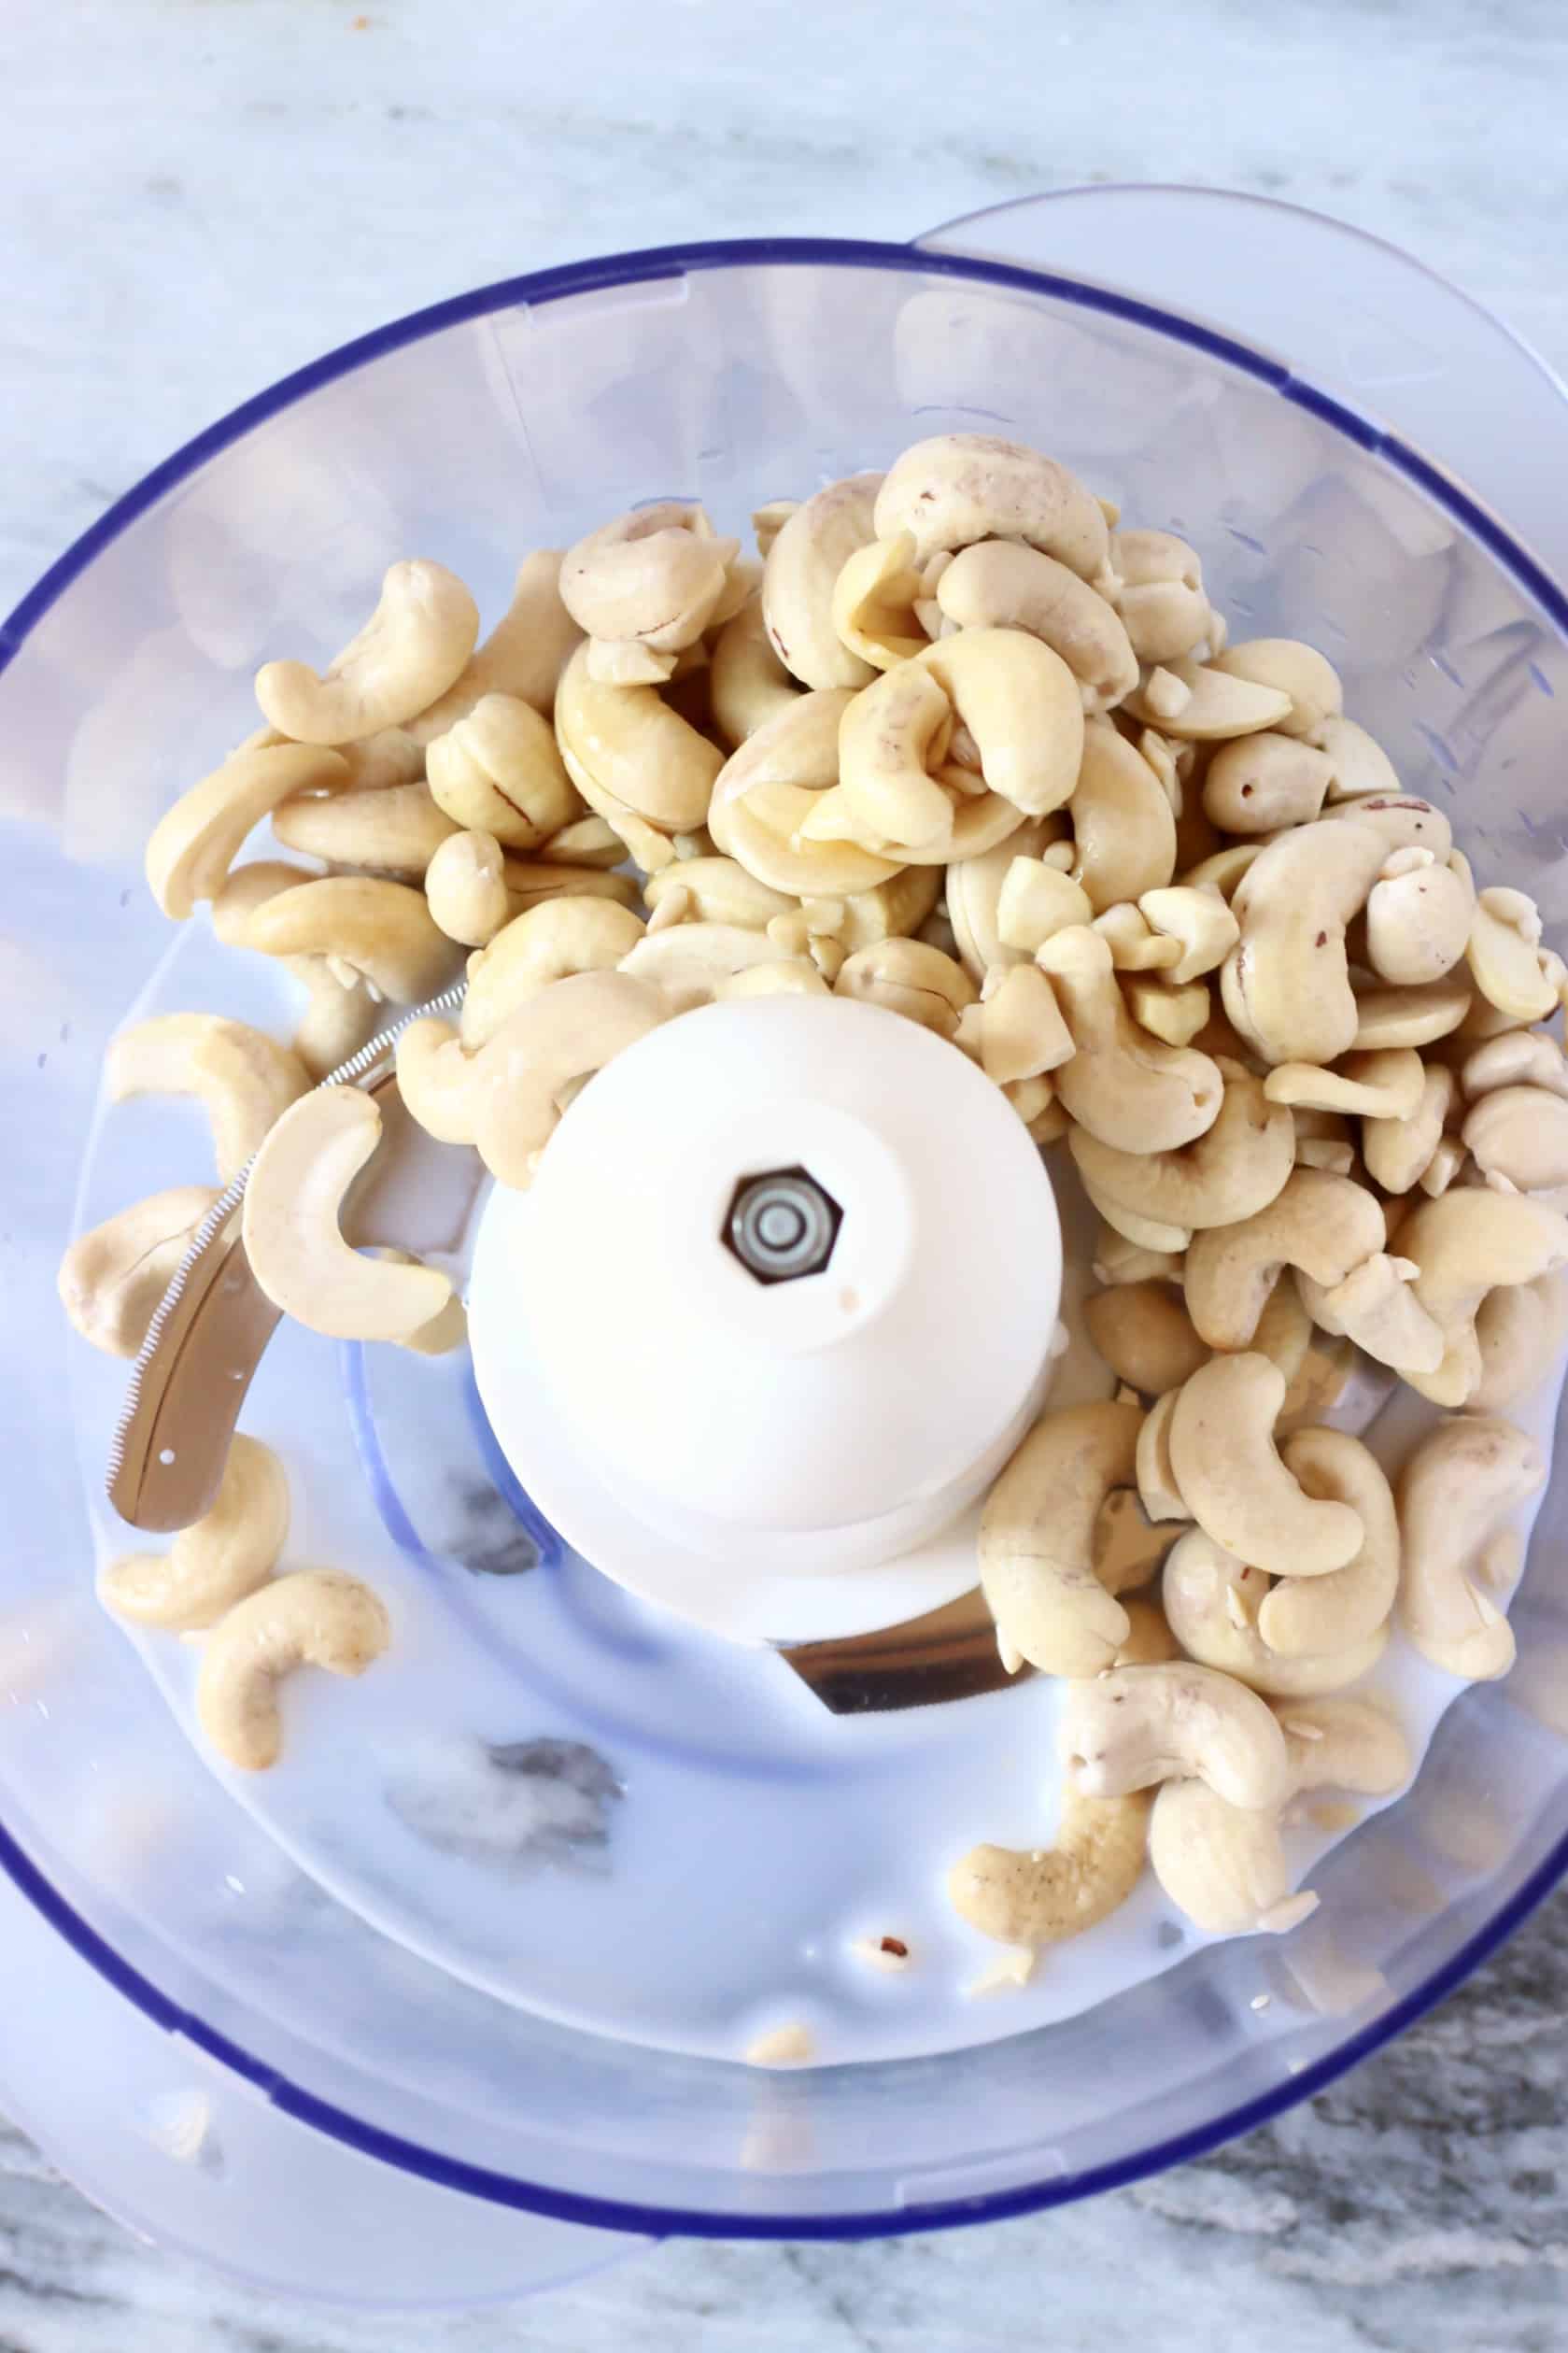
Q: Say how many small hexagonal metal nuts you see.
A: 1